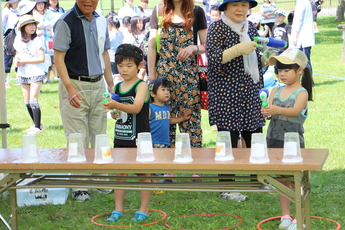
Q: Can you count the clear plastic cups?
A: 8